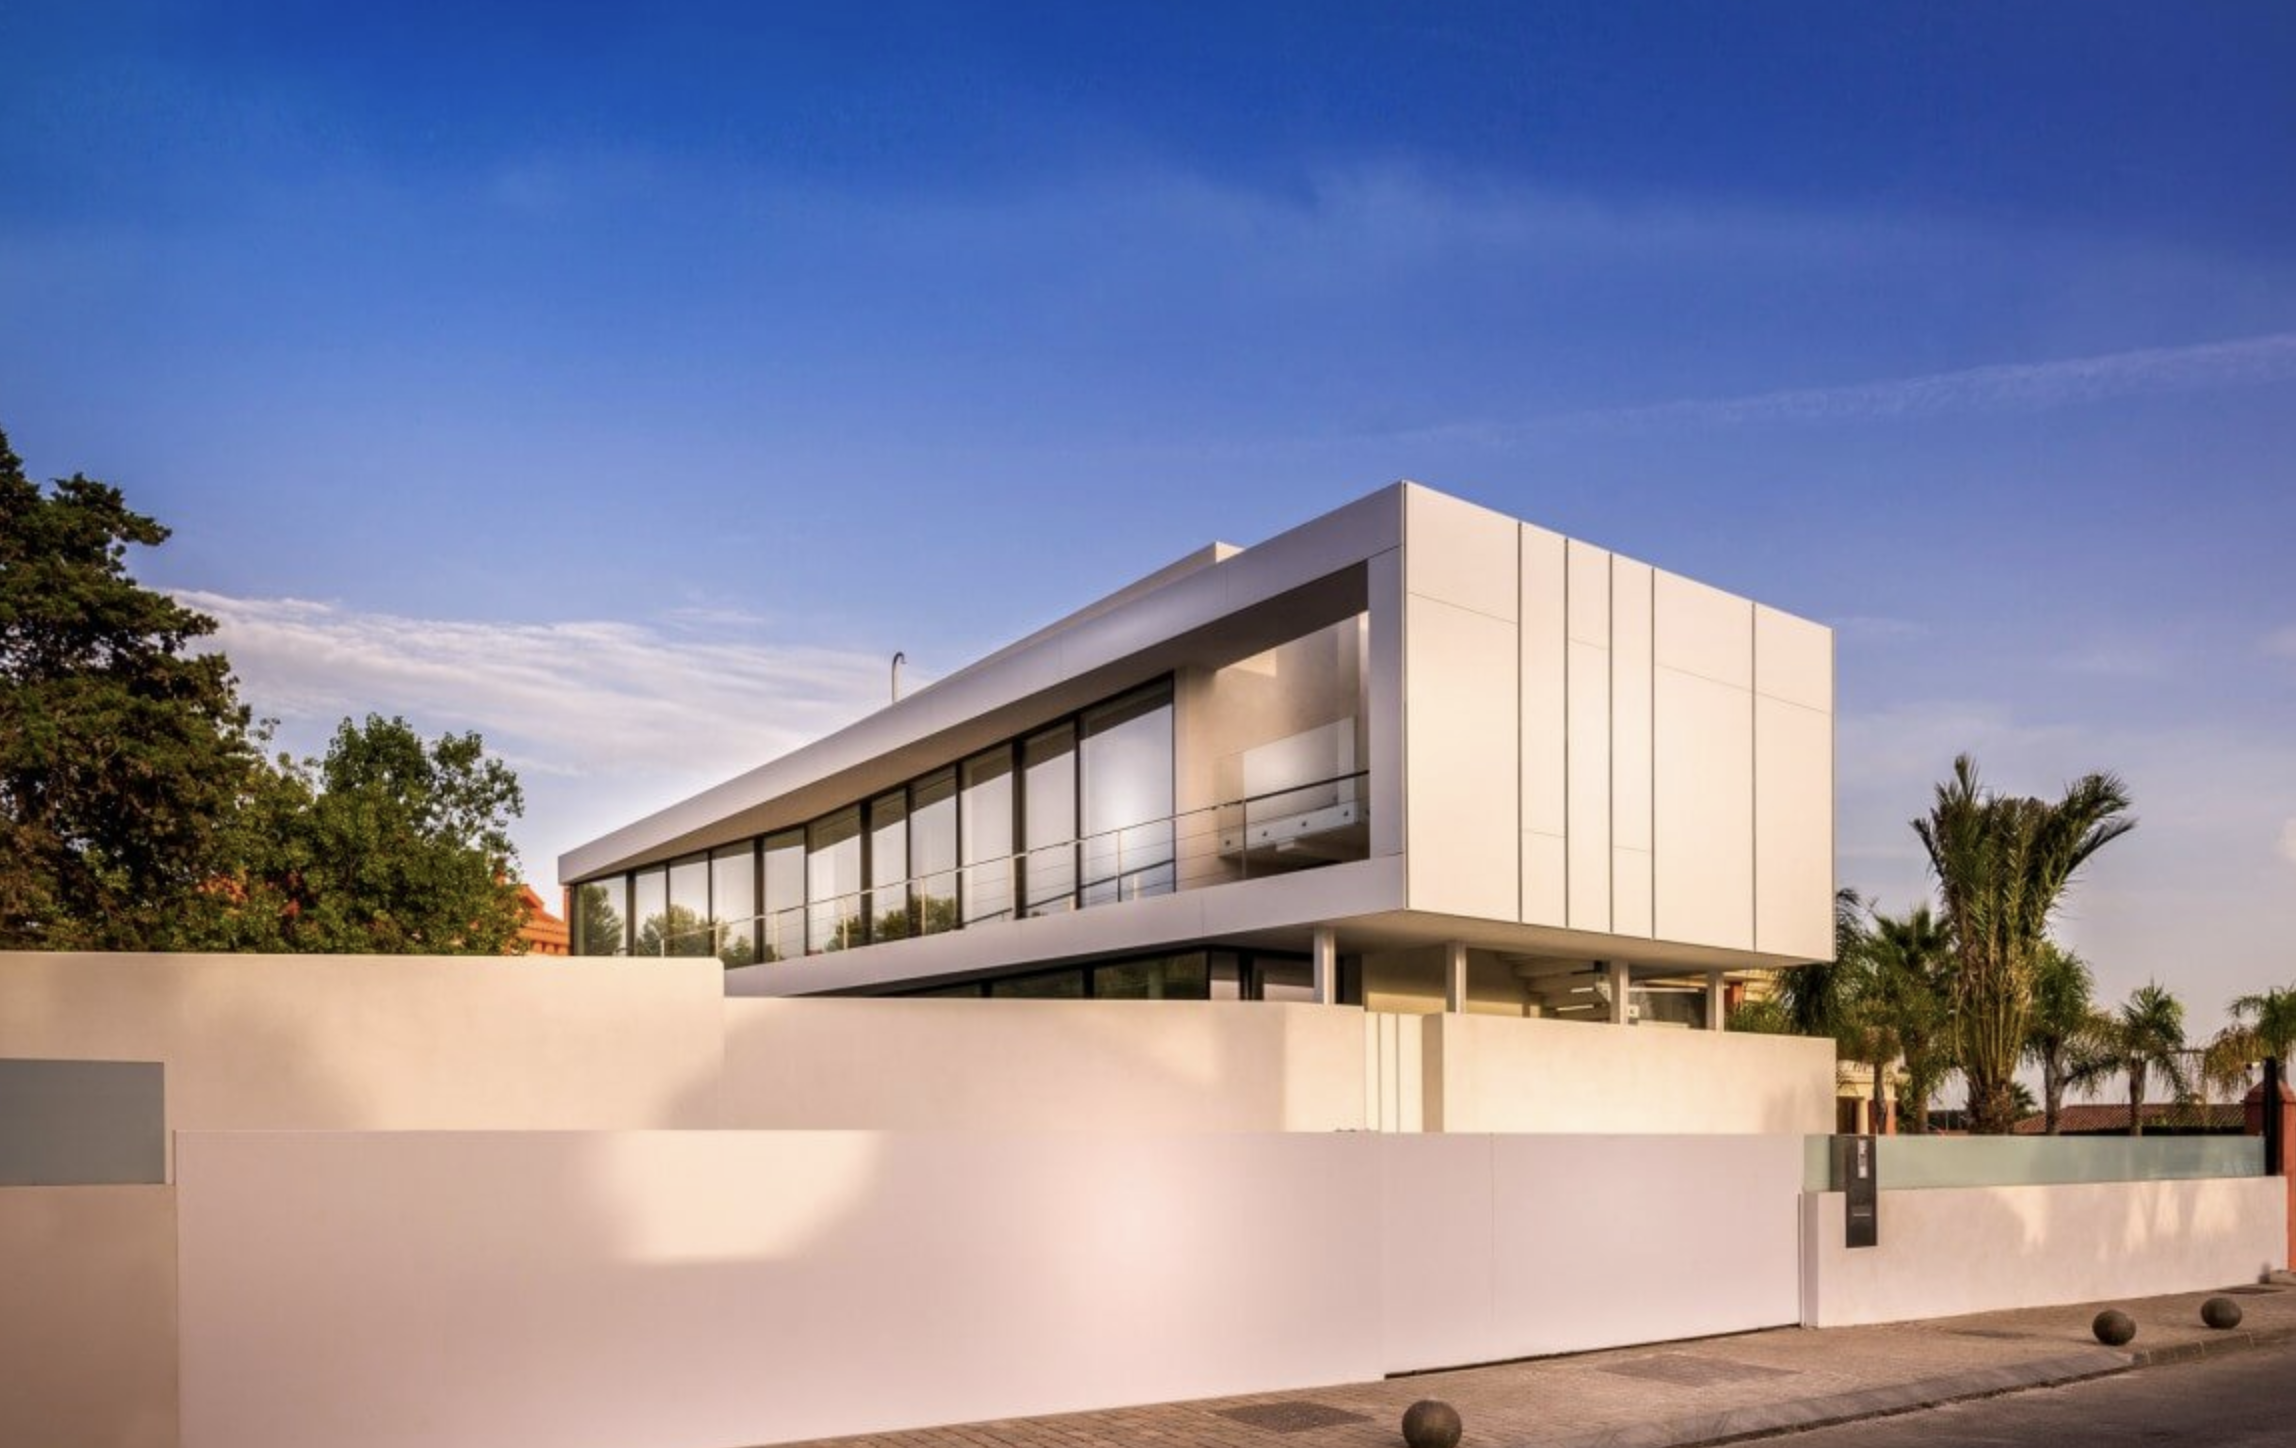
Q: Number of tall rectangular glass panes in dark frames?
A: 11